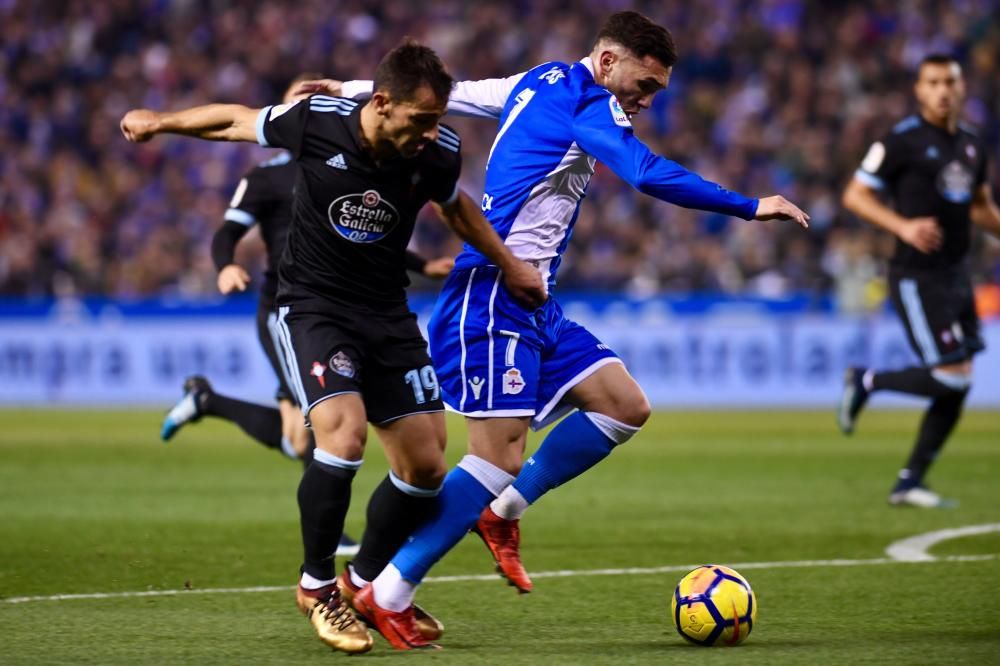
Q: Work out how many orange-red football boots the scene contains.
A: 2